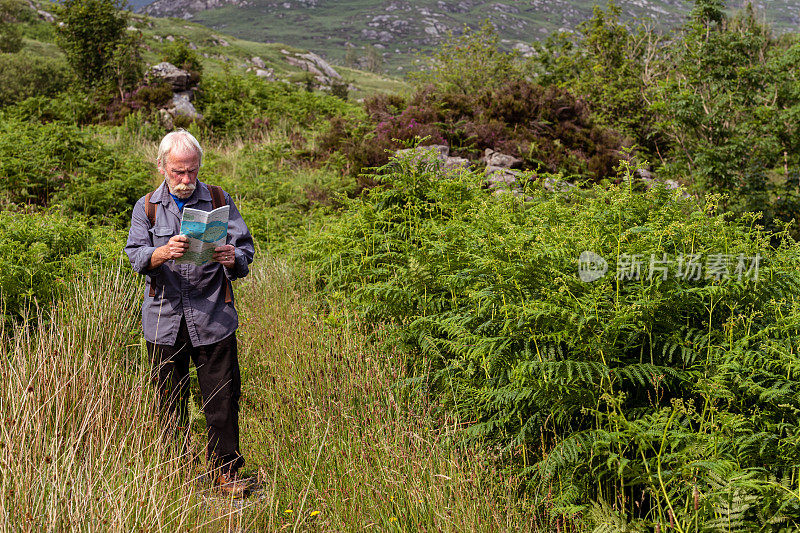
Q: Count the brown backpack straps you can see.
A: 2